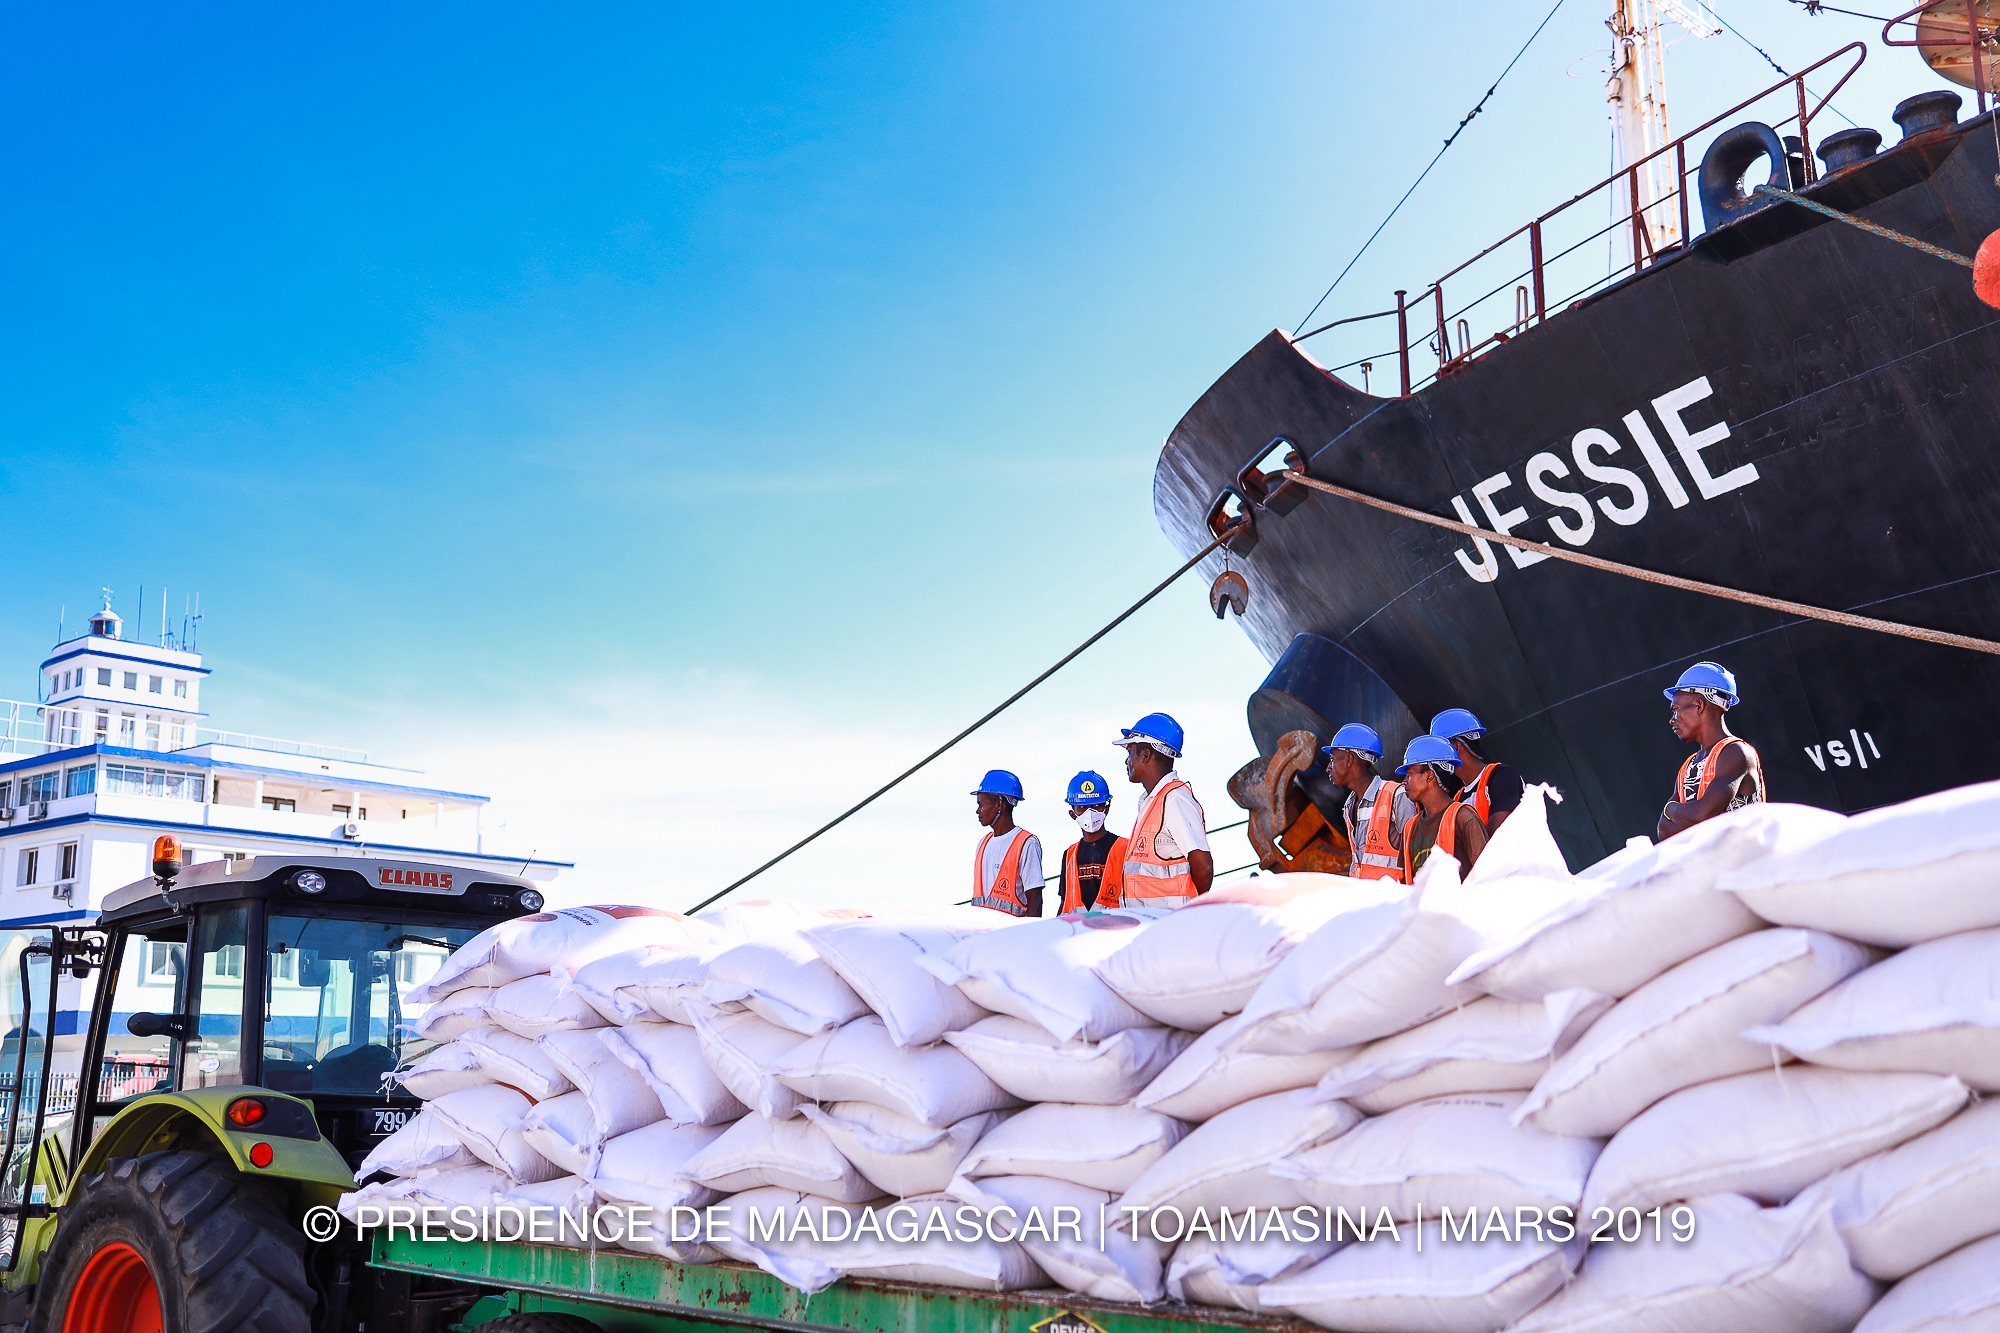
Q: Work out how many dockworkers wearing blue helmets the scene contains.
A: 7